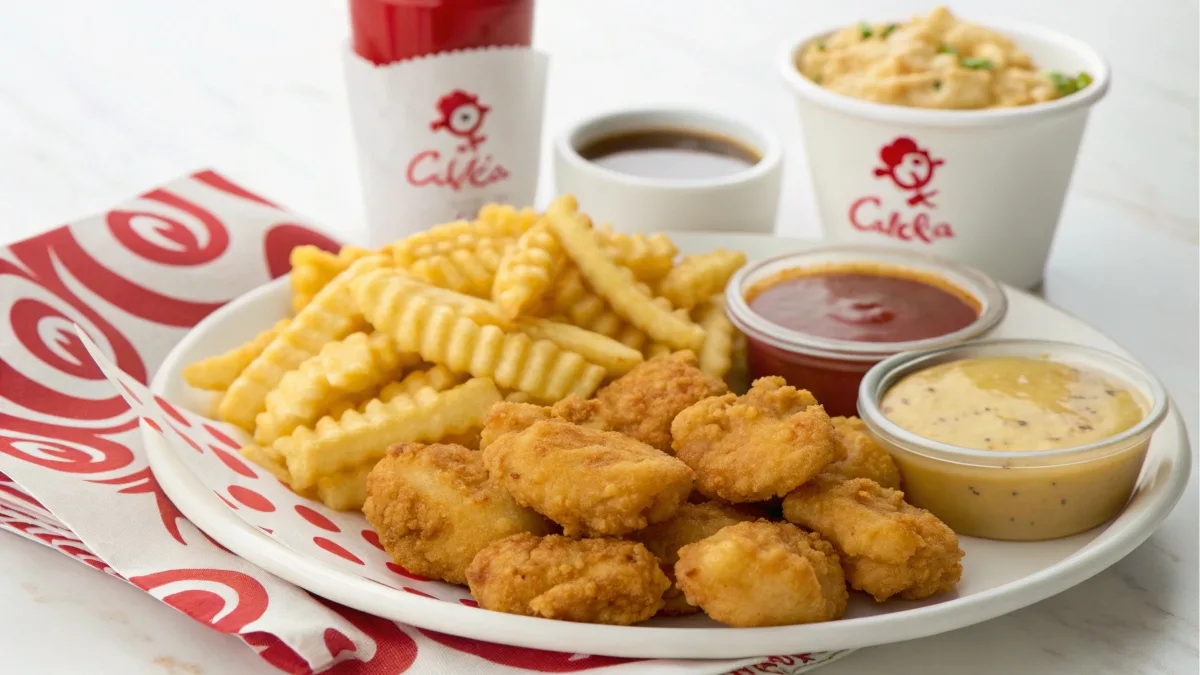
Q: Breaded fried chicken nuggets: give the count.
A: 10